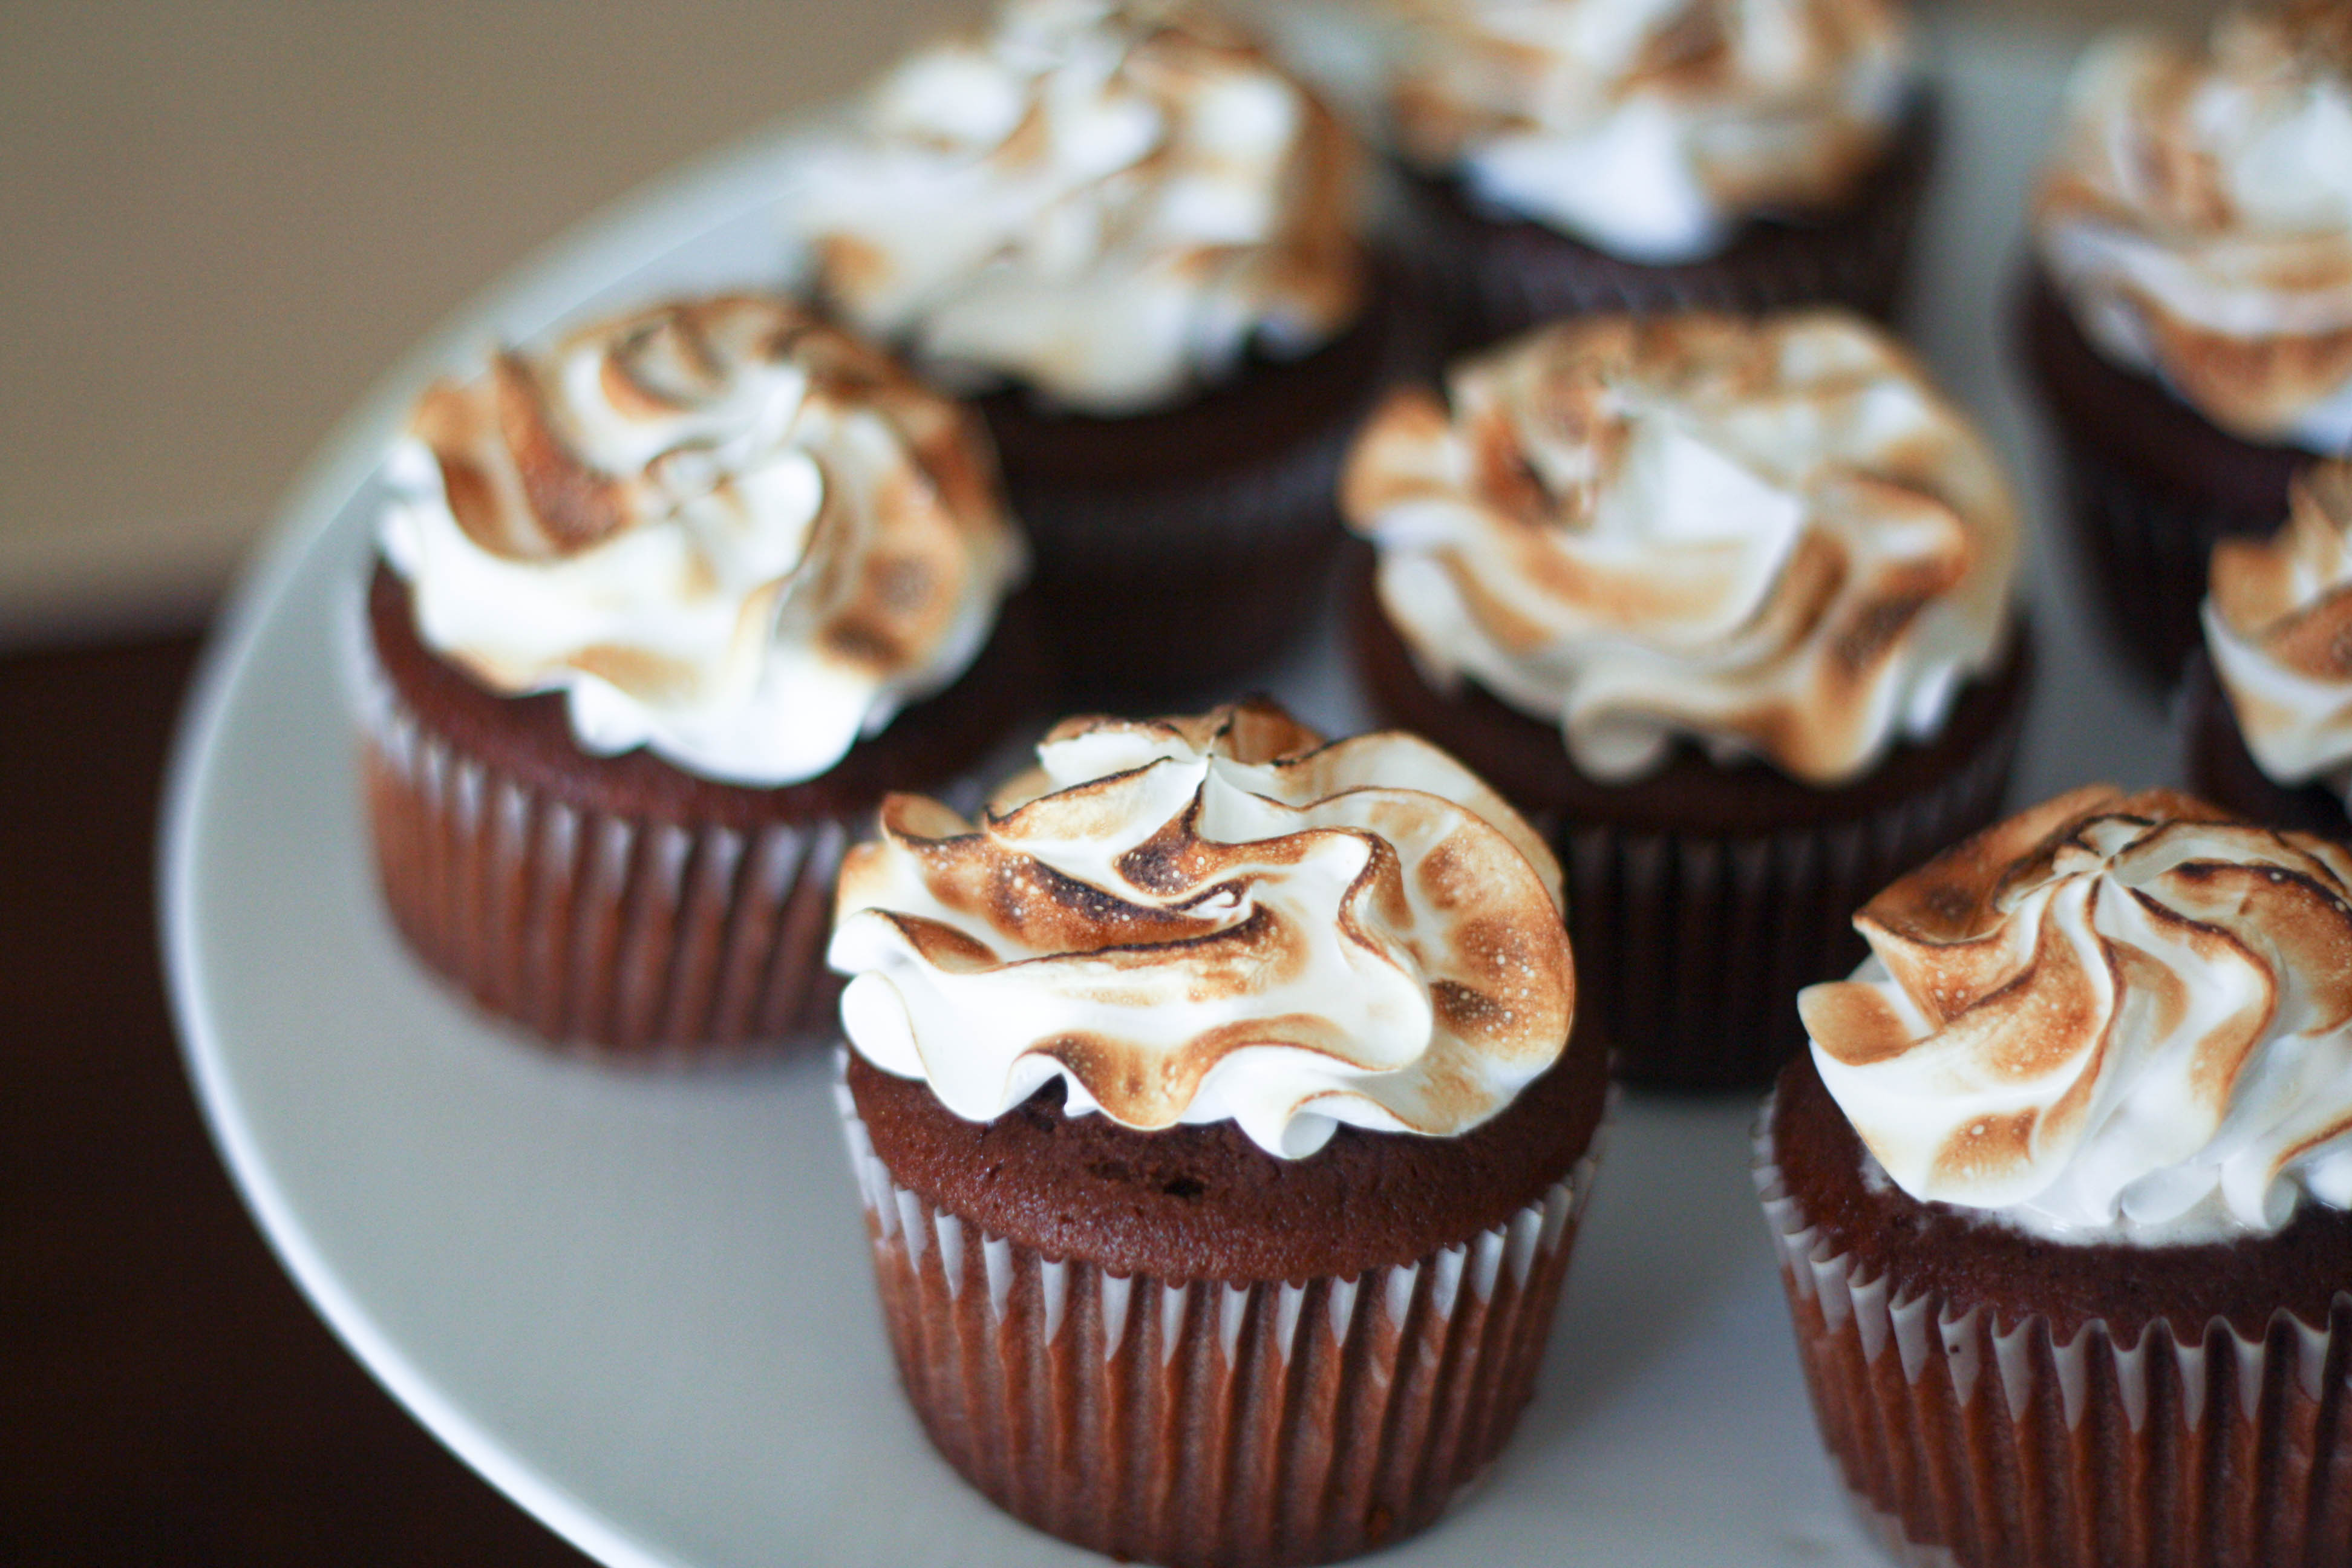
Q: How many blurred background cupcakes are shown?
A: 6